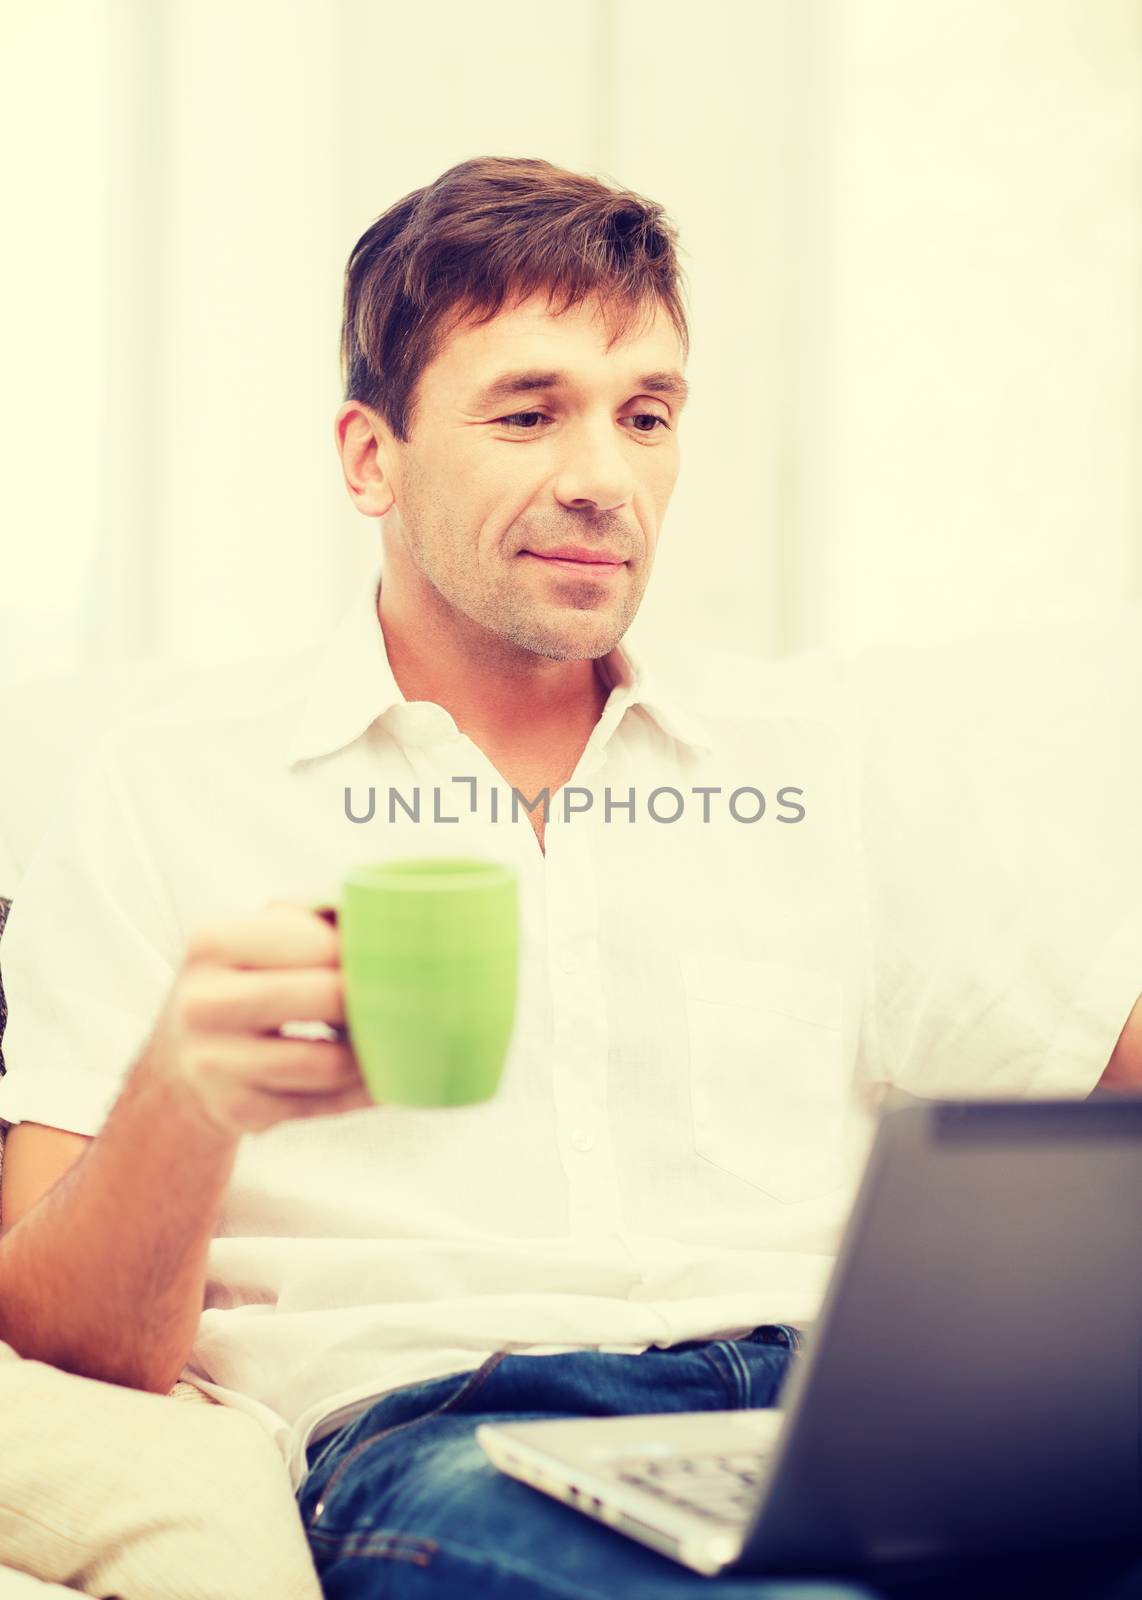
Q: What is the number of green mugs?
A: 1